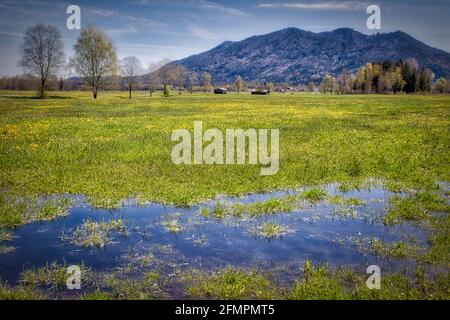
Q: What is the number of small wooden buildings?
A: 2